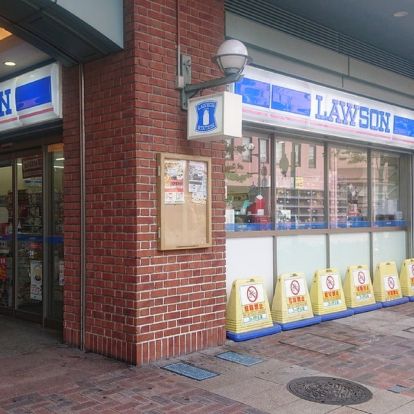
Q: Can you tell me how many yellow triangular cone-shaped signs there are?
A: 6